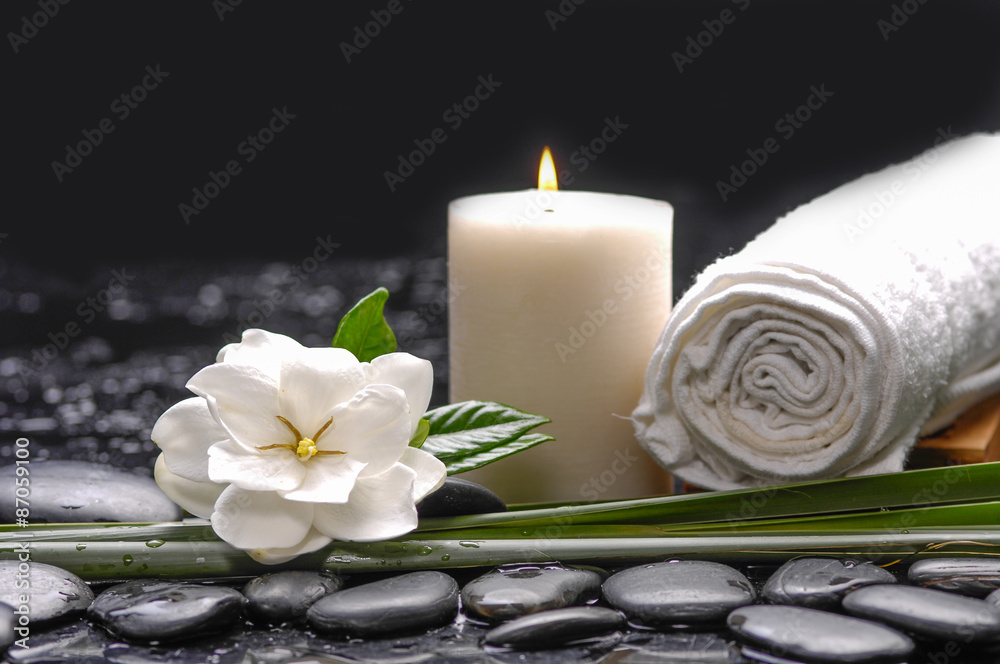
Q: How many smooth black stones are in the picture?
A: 15